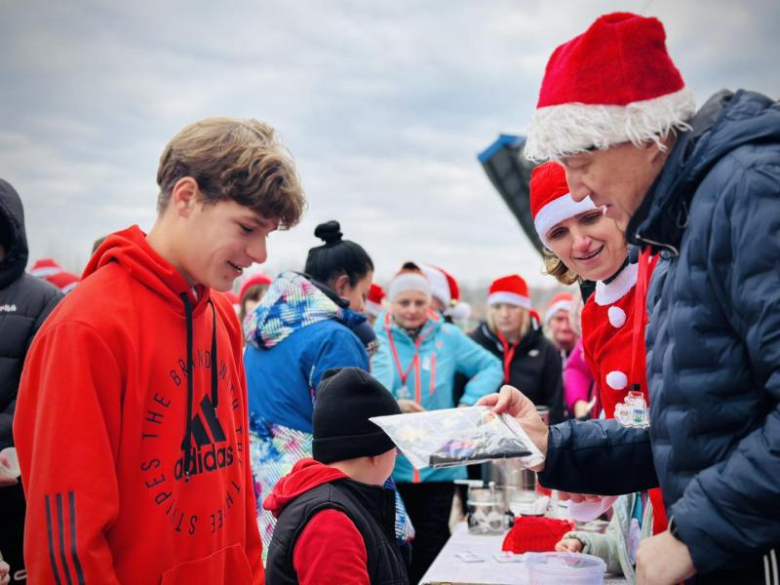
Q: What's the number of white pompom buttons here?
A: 2